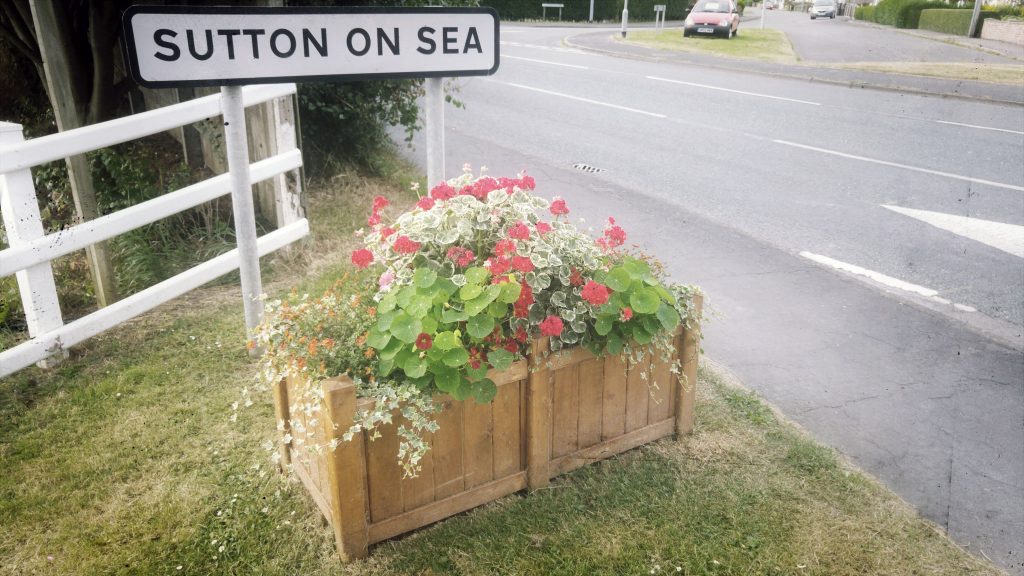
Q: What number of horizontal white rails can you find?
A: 3